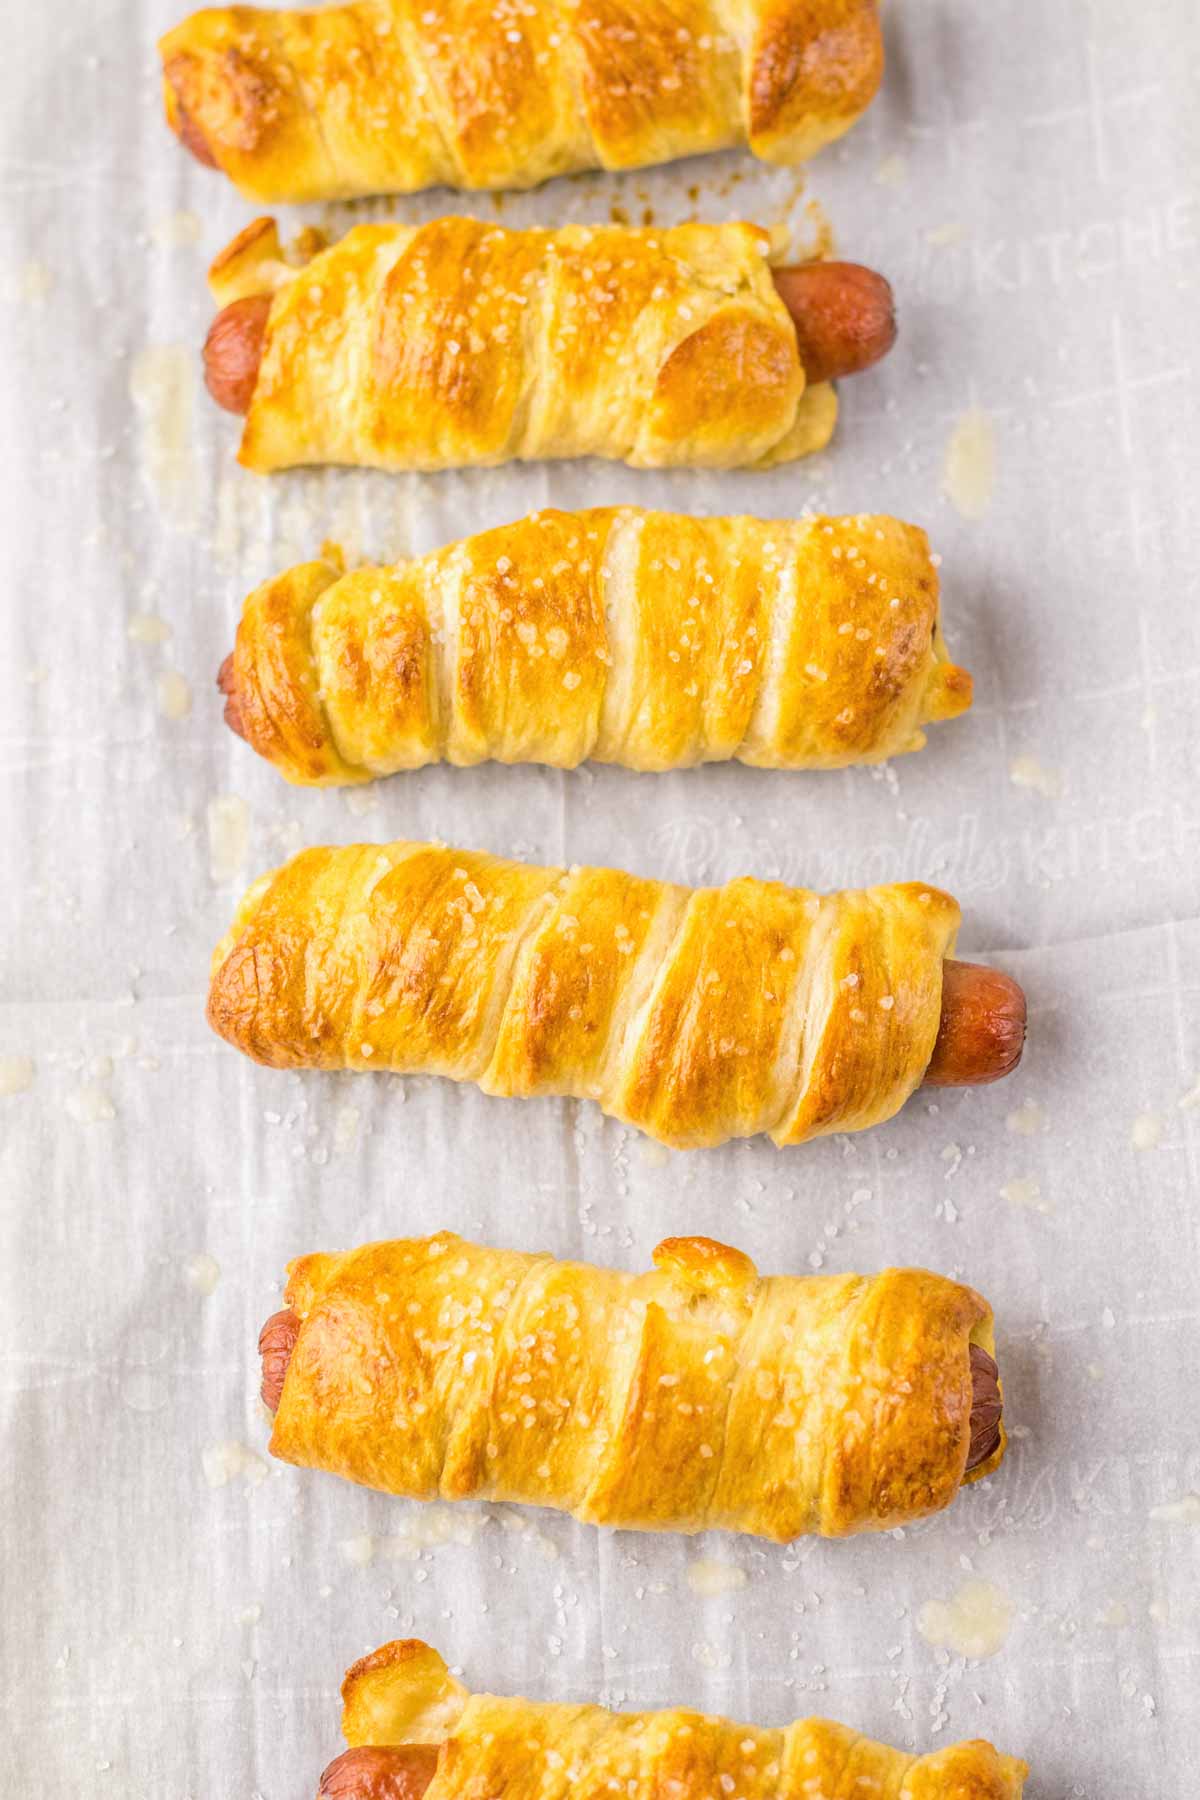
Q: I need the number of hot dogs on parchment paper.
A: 6